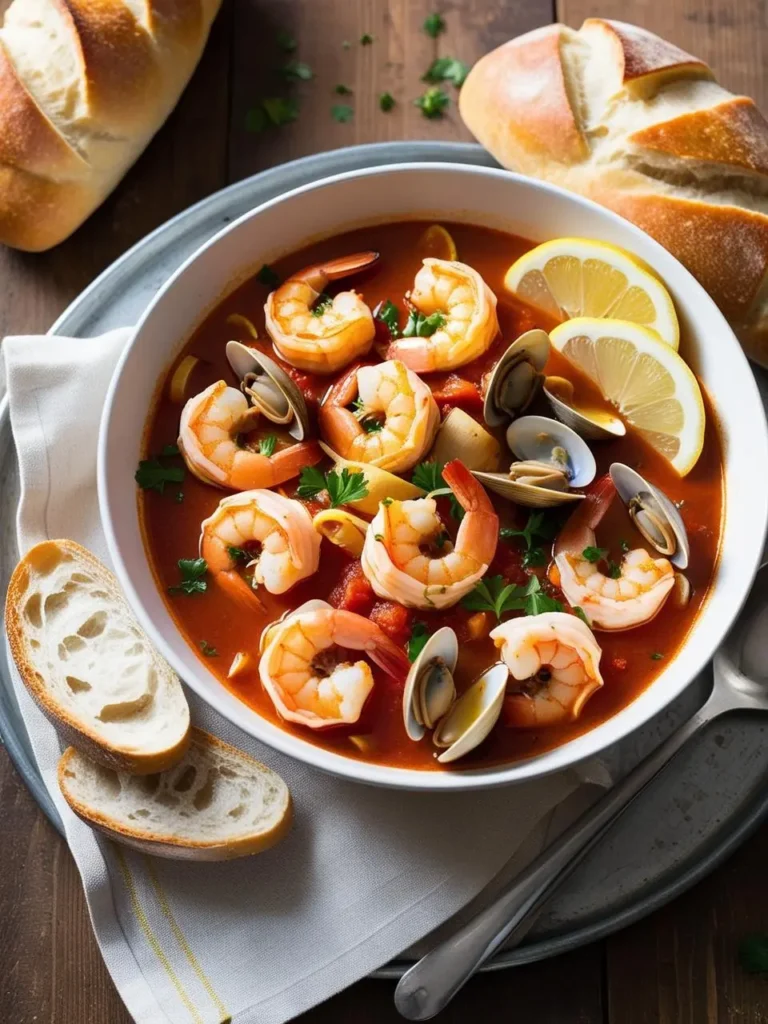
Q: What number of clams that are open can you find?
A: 5